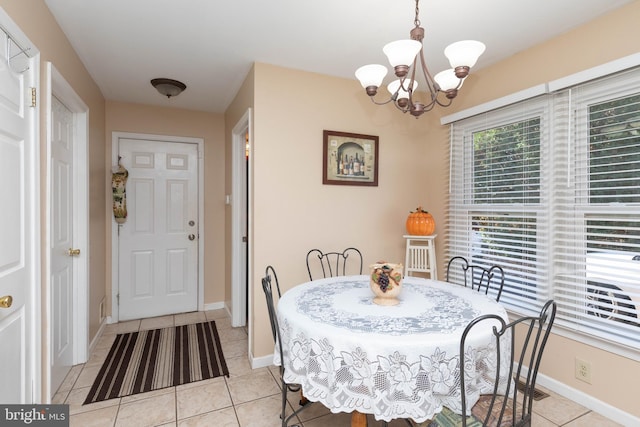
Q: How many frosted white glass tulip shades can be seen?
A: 5